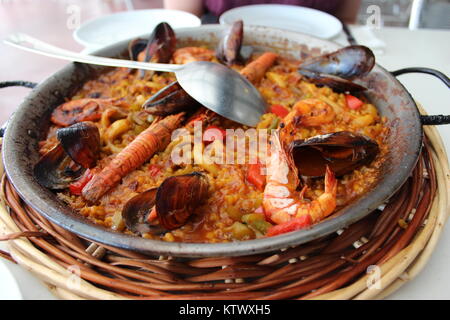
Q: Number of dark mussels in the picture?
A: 7